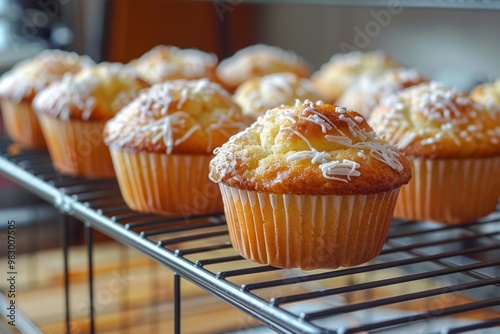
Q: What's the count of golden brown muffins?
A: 11